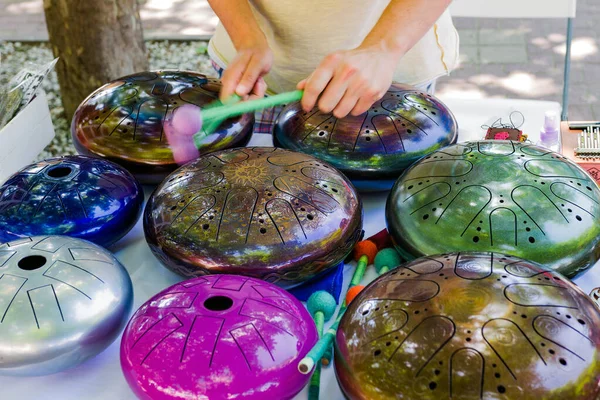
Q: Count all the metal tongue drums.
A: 8